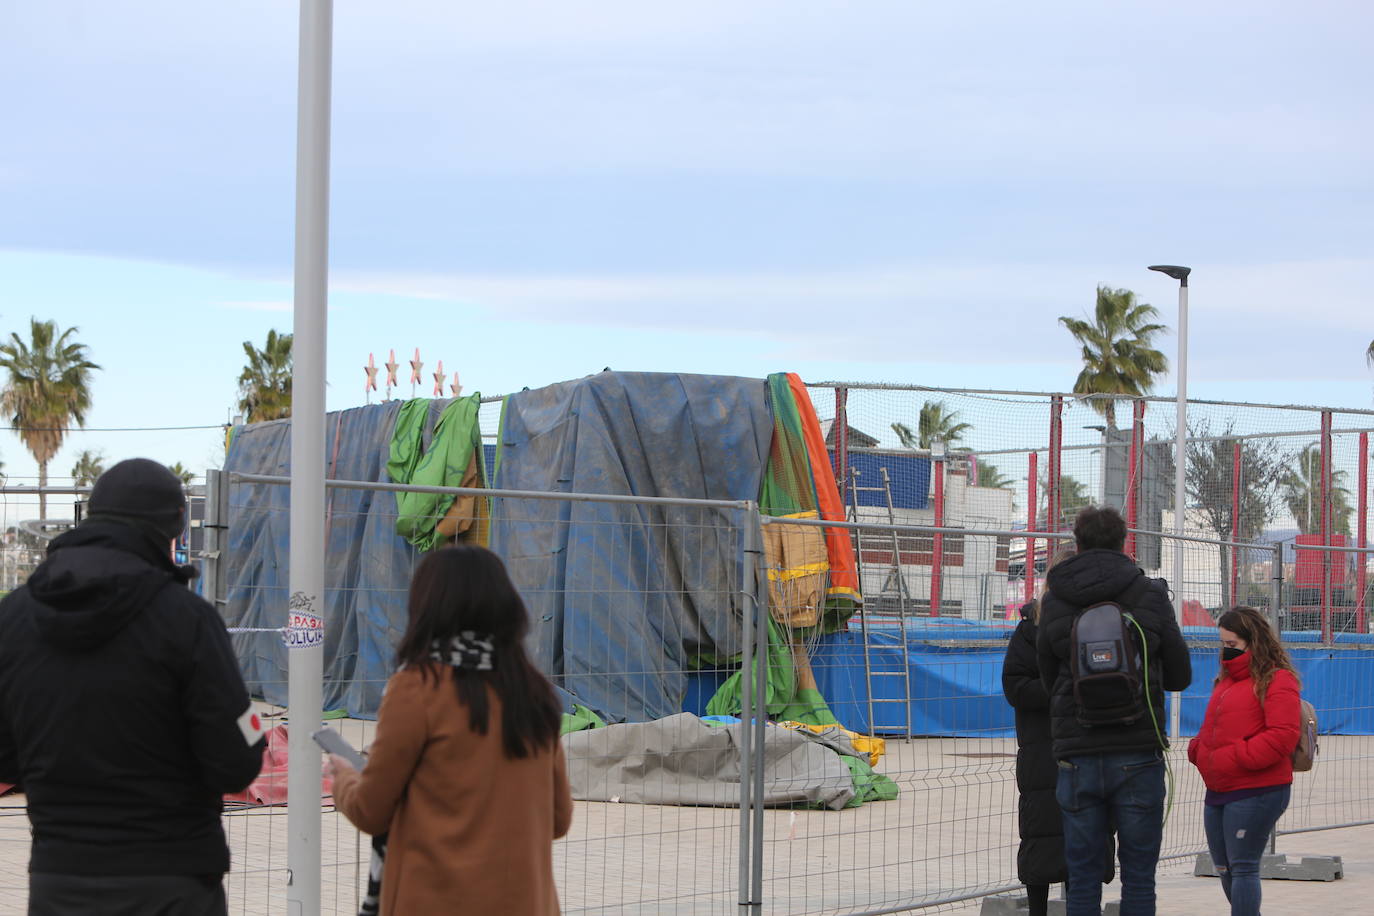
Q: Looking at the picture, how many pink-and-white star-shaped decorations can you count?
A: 5